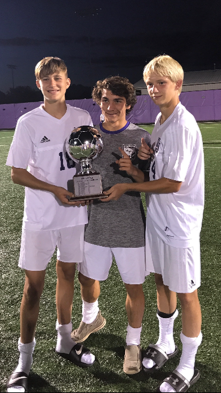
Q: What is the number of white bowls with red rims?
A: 0